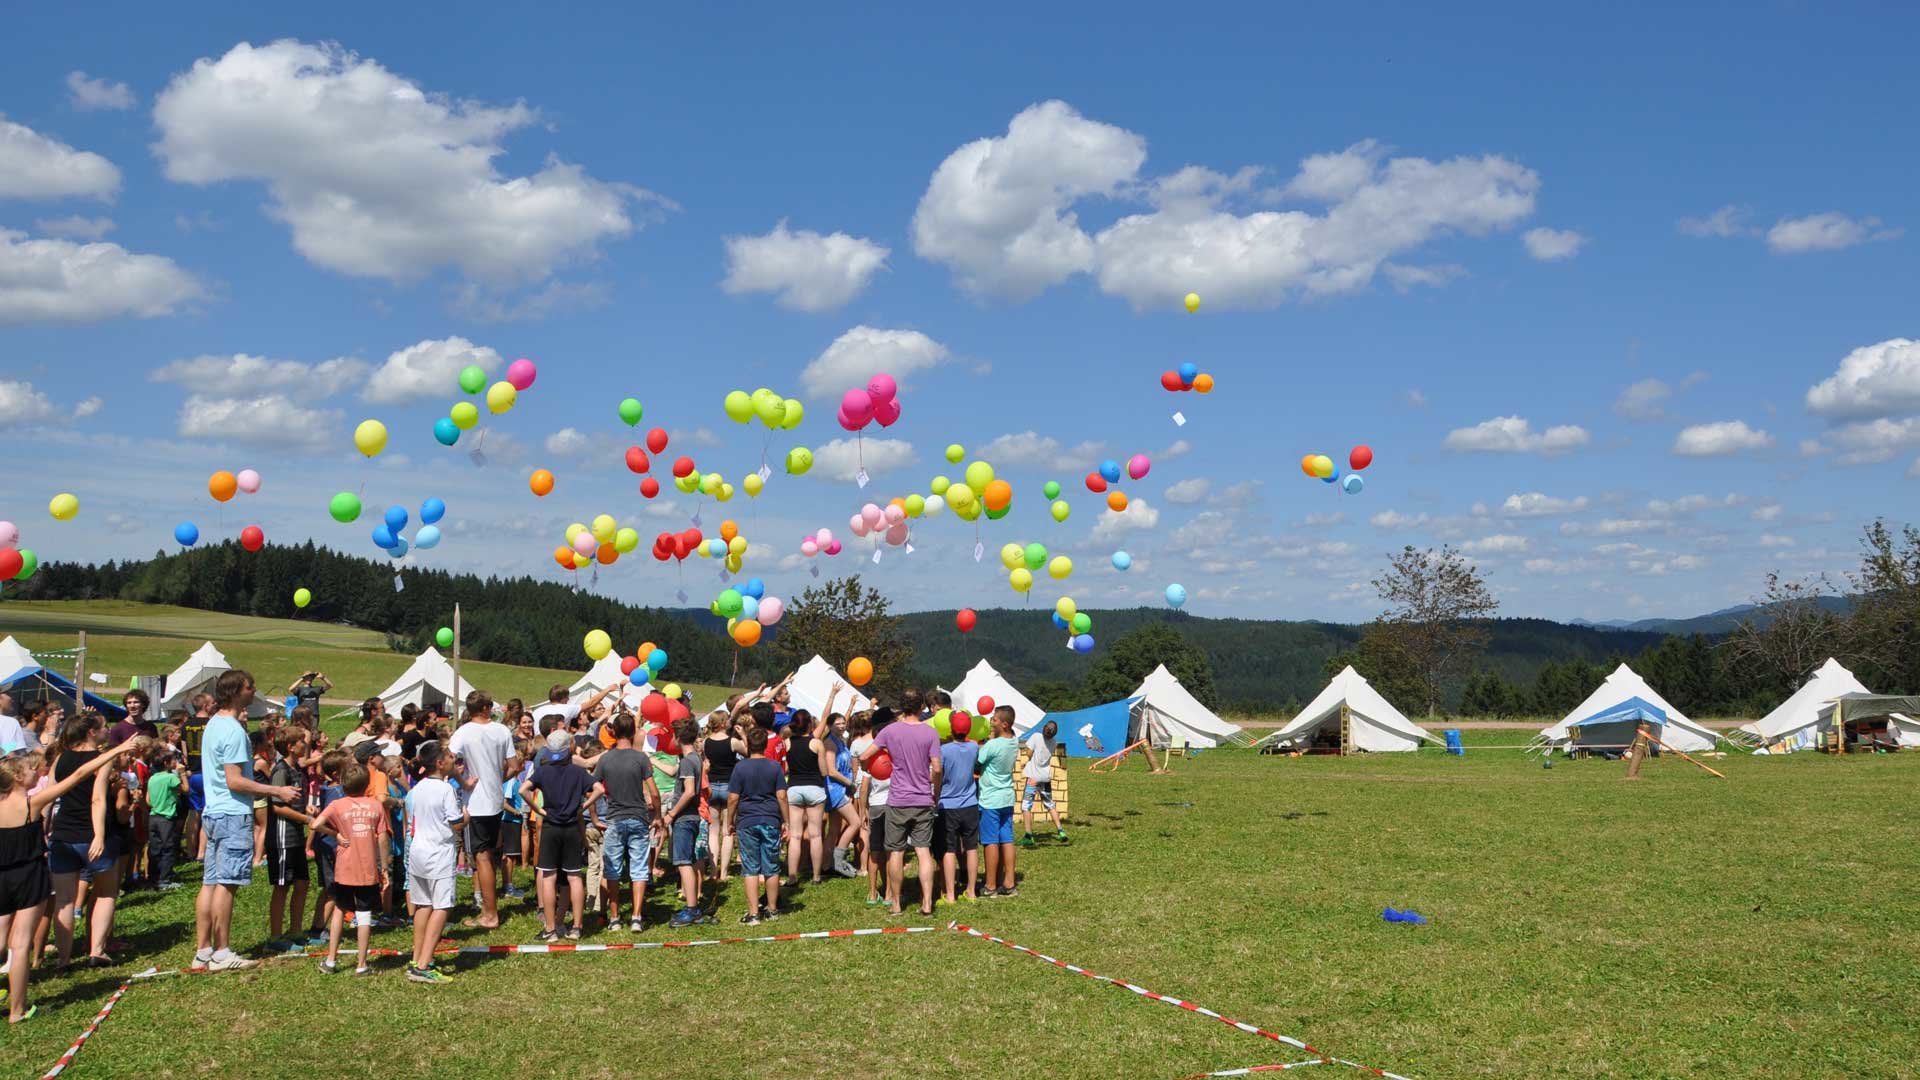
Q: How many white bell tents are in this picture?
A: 10